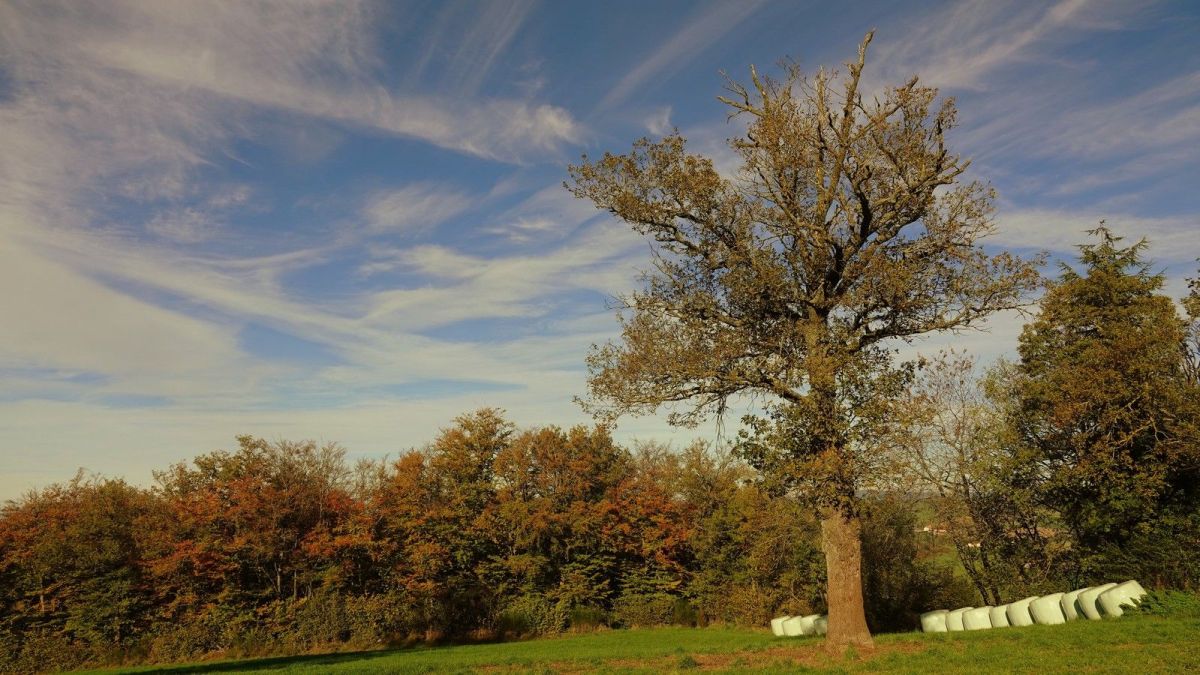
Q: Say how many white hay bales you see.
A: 13